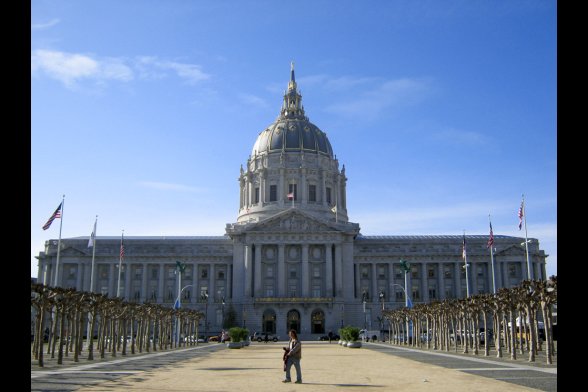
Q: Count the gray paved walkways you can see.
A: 2